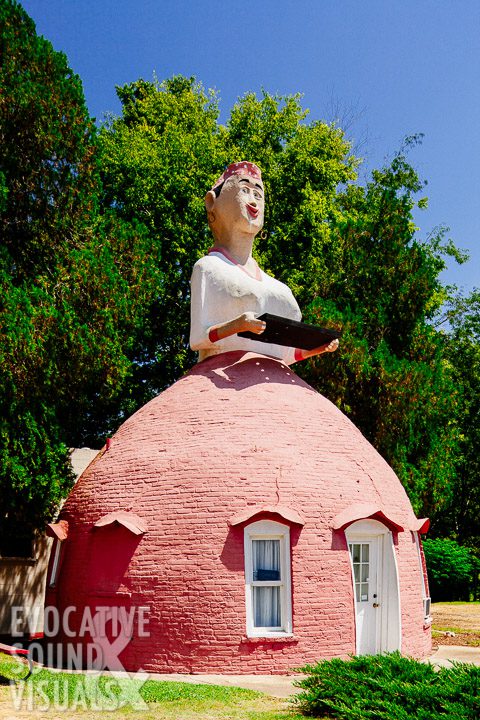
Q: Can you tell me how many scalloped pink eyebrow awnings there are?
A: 5